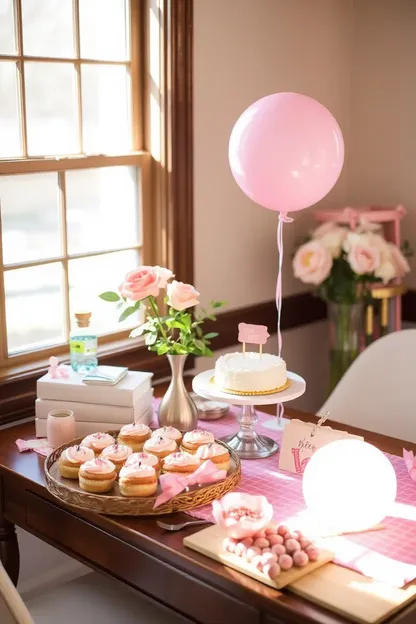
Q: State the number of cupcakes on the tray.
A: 12